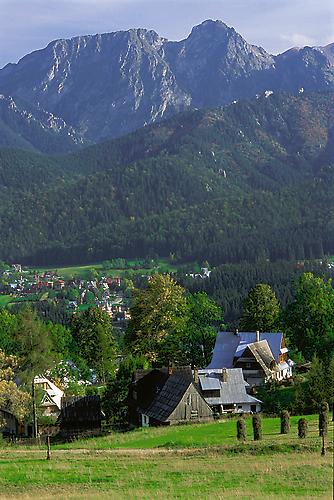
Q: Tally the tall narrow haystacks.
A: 5